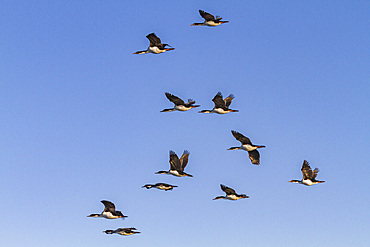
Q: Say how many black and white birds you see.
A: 11